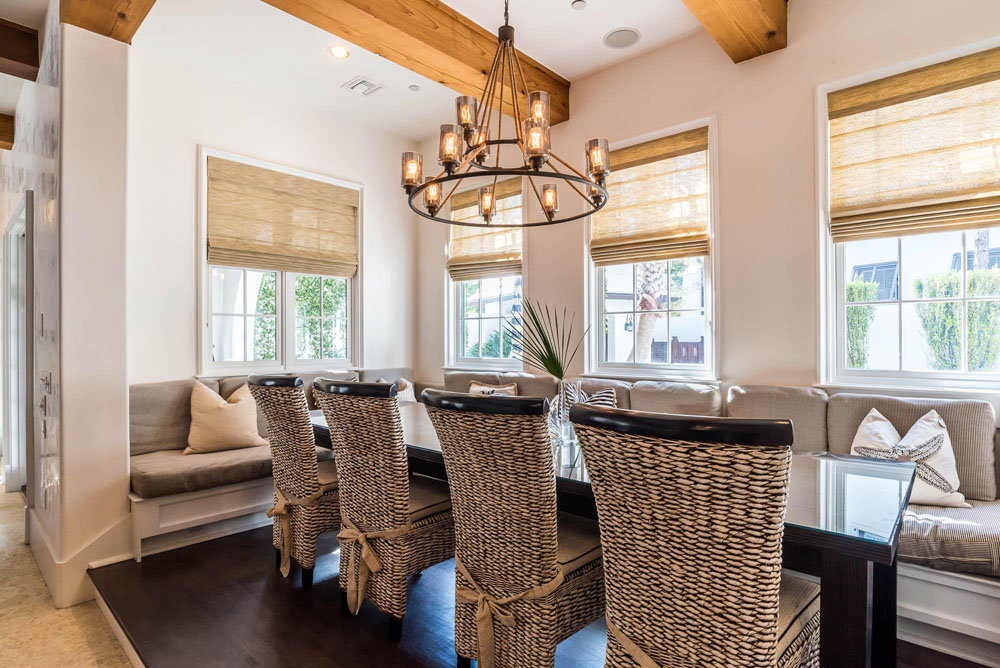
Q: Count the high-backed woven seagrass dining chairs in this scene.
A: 4